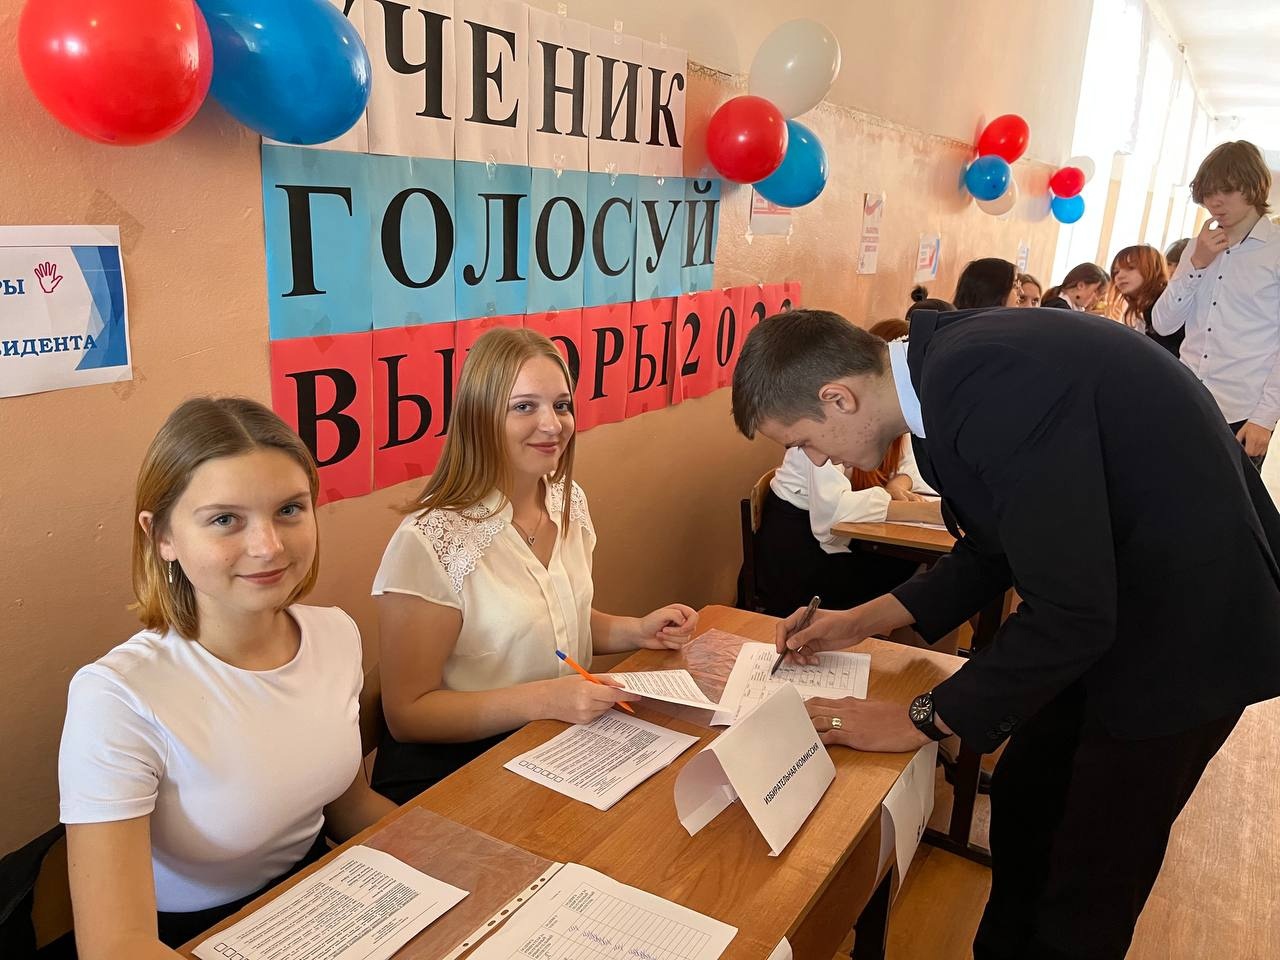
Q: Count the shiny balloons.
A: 11